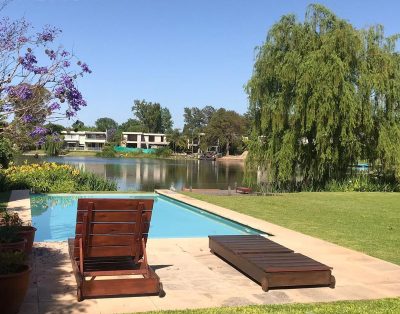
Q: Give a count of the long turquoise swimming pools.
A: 1